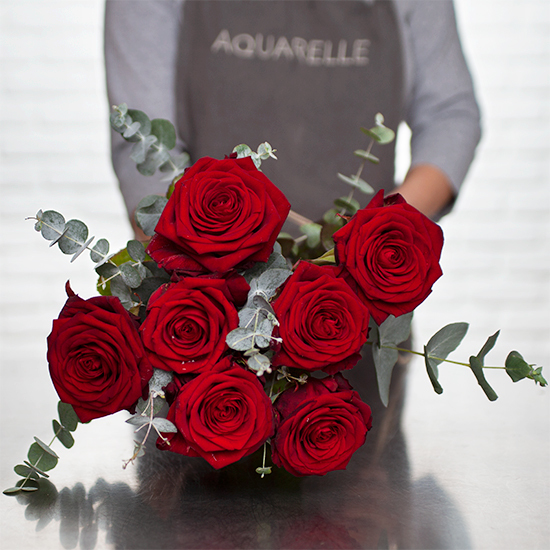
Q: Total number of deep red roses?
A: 7